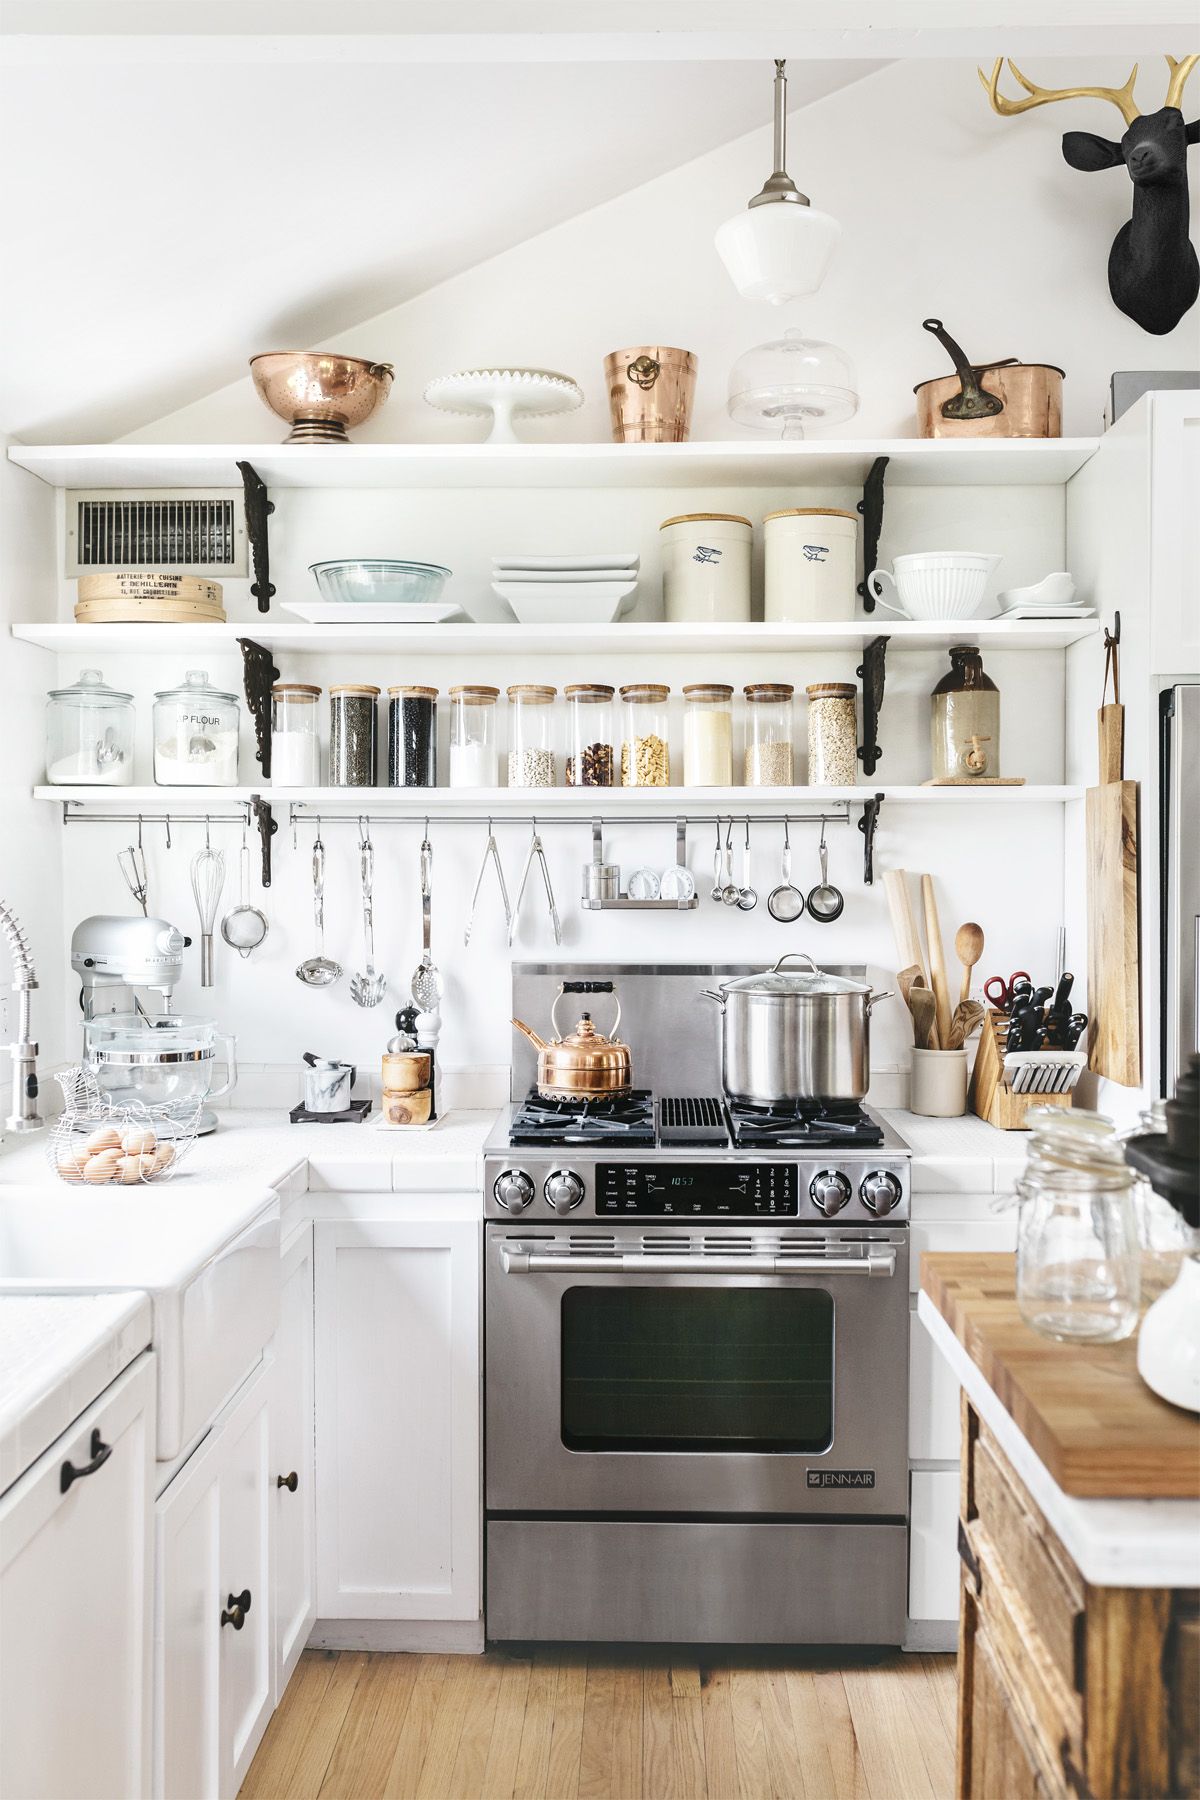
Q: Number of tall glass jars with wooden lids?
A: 10